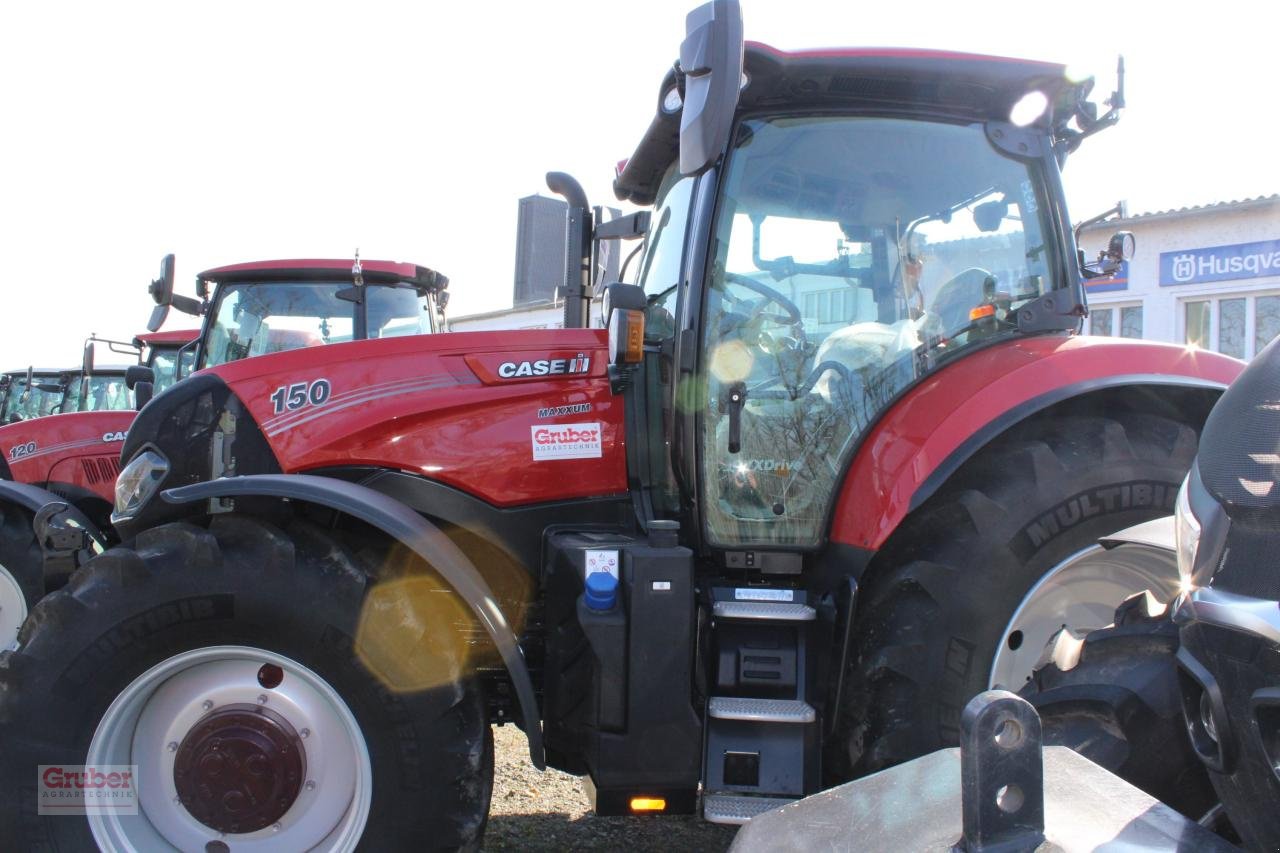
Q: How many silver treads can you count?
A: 3